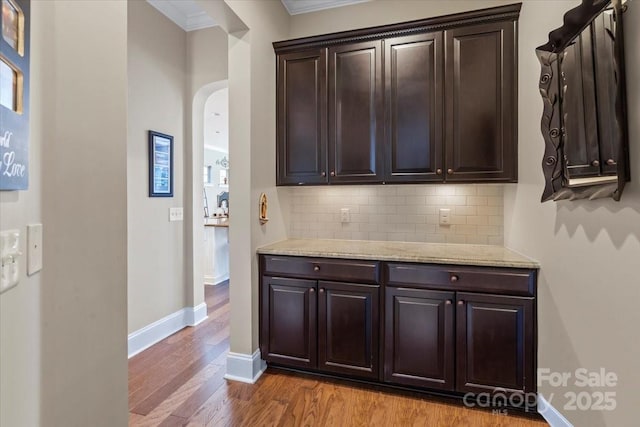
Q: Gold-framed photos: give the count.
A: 2